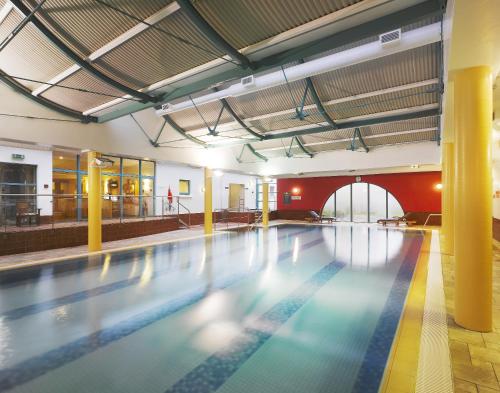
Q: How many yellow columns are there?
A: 5